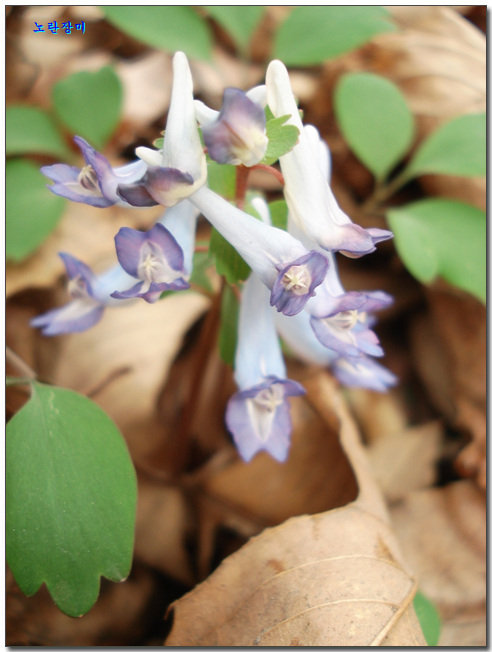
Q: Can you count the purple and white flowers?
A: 10